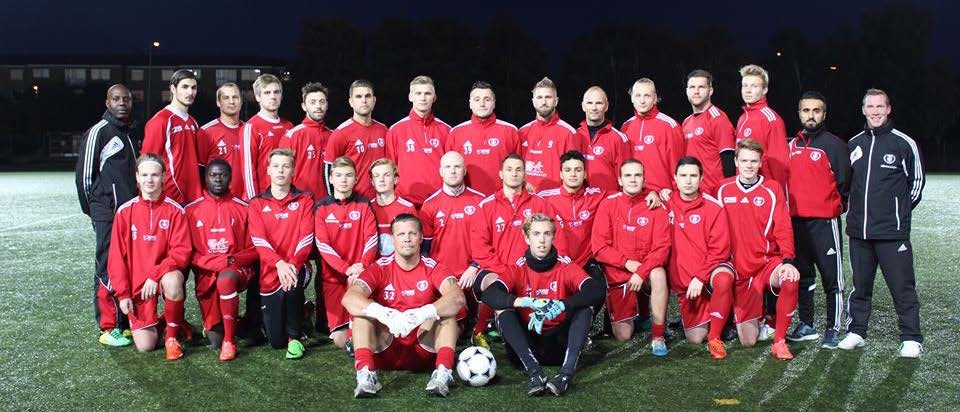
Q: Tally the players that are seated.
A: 2